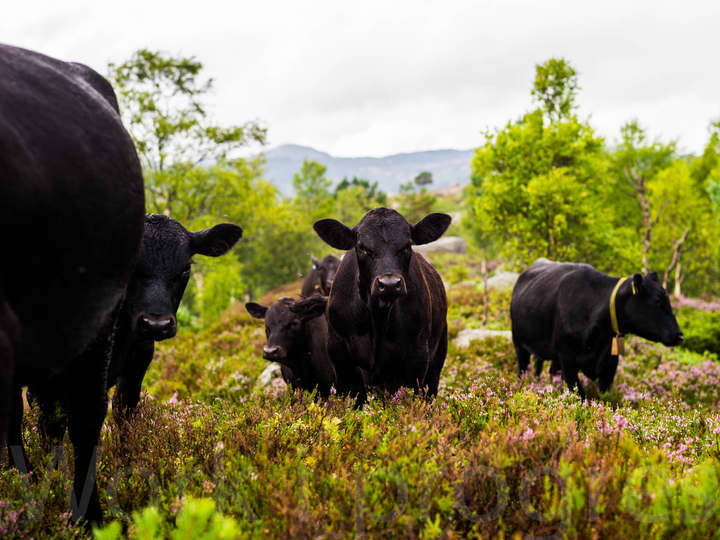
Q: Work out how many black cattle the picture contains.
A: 6